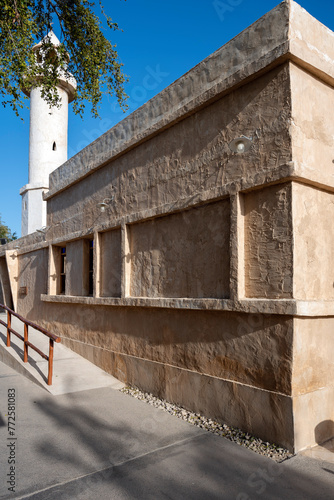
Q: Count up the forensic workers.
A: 0